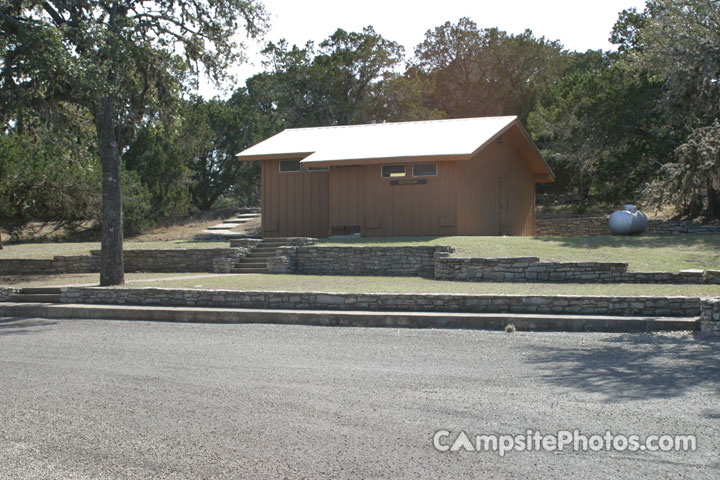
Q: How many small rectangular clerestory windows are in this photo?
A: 4